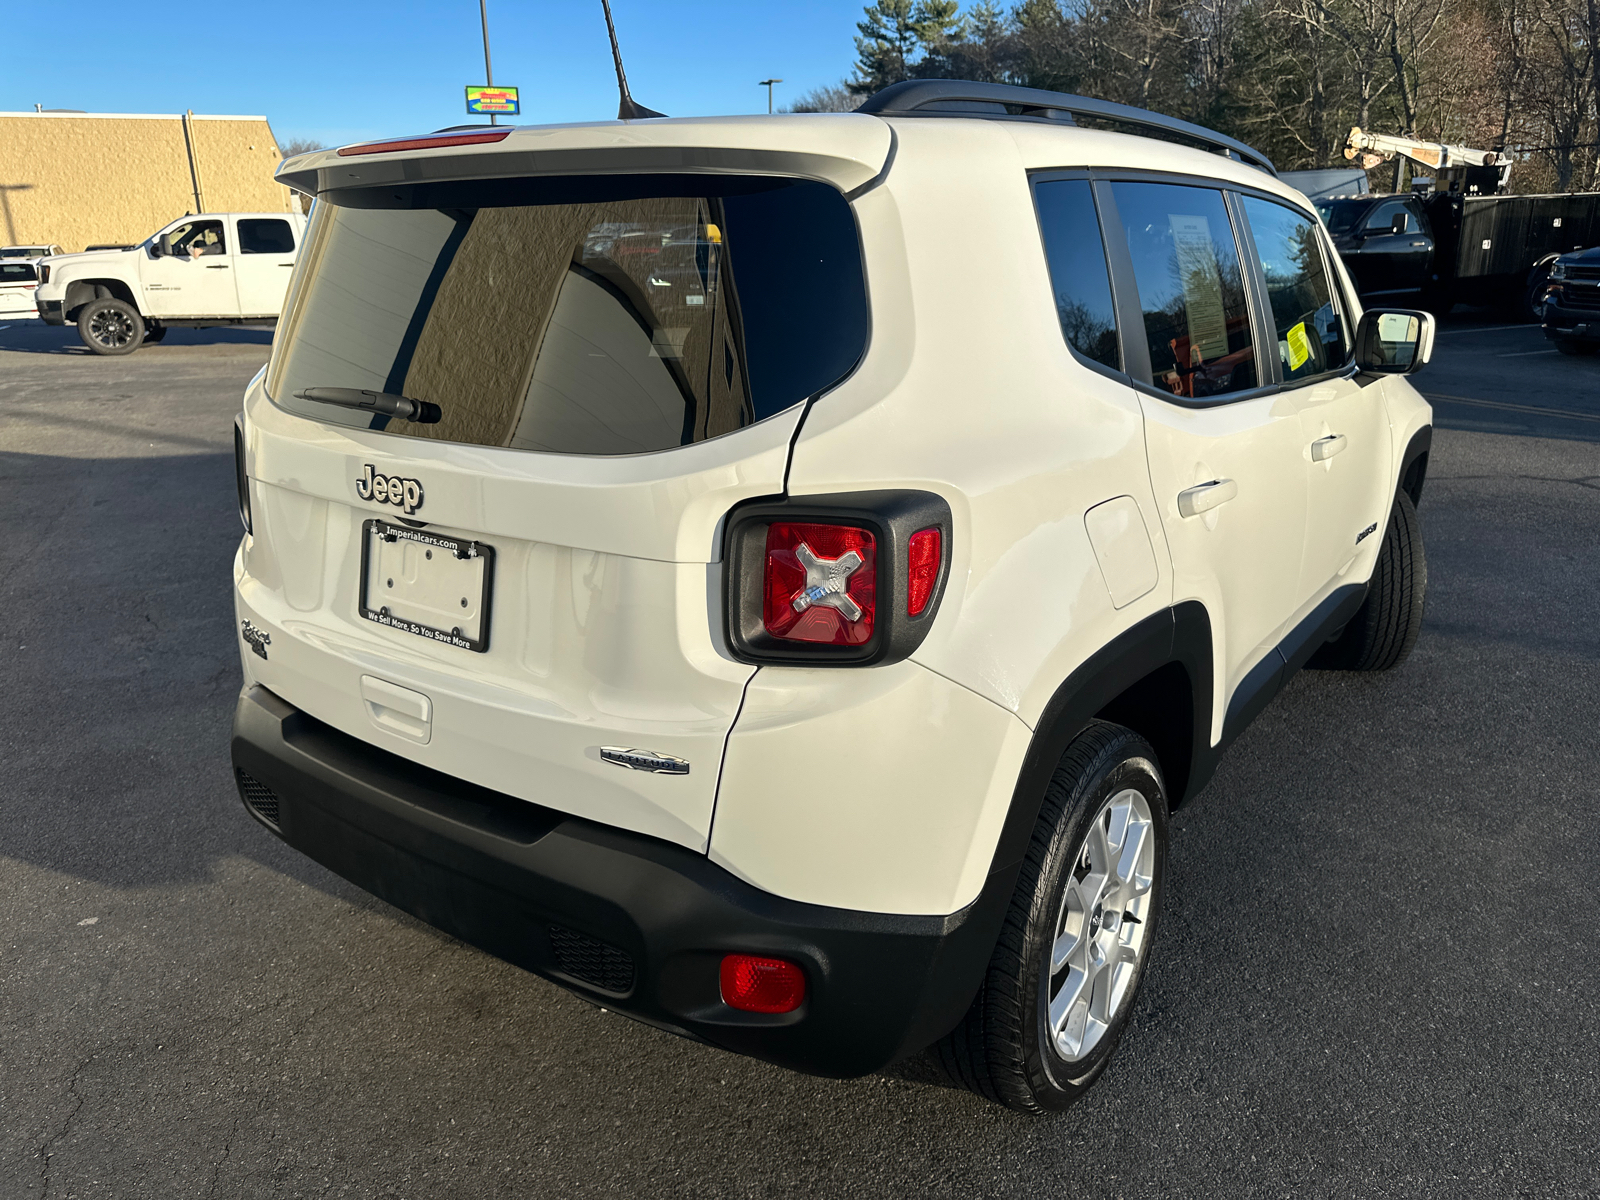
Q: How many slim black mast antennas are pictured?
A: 1